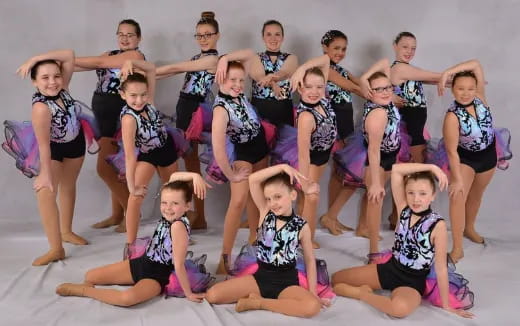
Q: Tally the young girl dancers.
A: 14